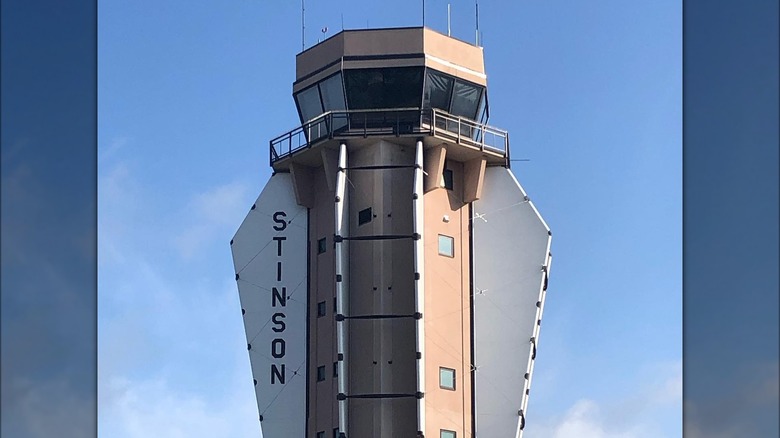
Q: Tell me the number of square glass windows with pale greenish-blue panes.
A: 3